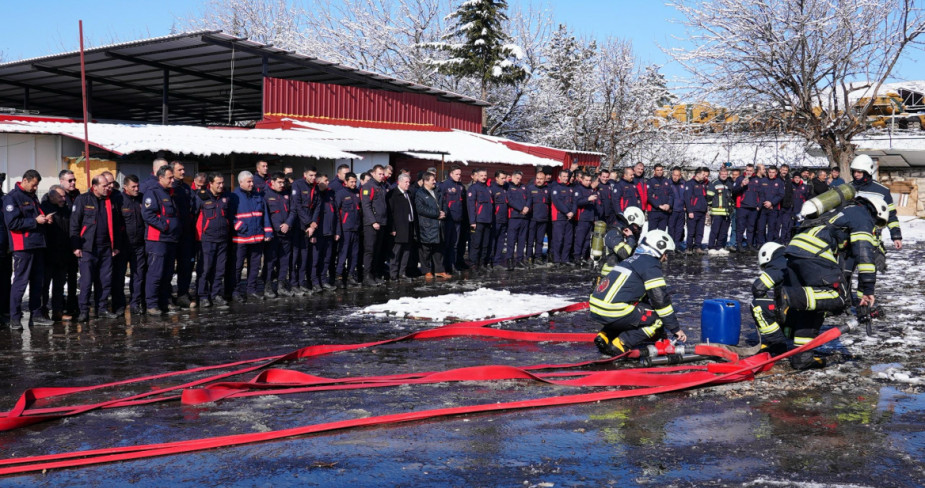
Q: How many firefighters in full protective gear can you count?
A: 5